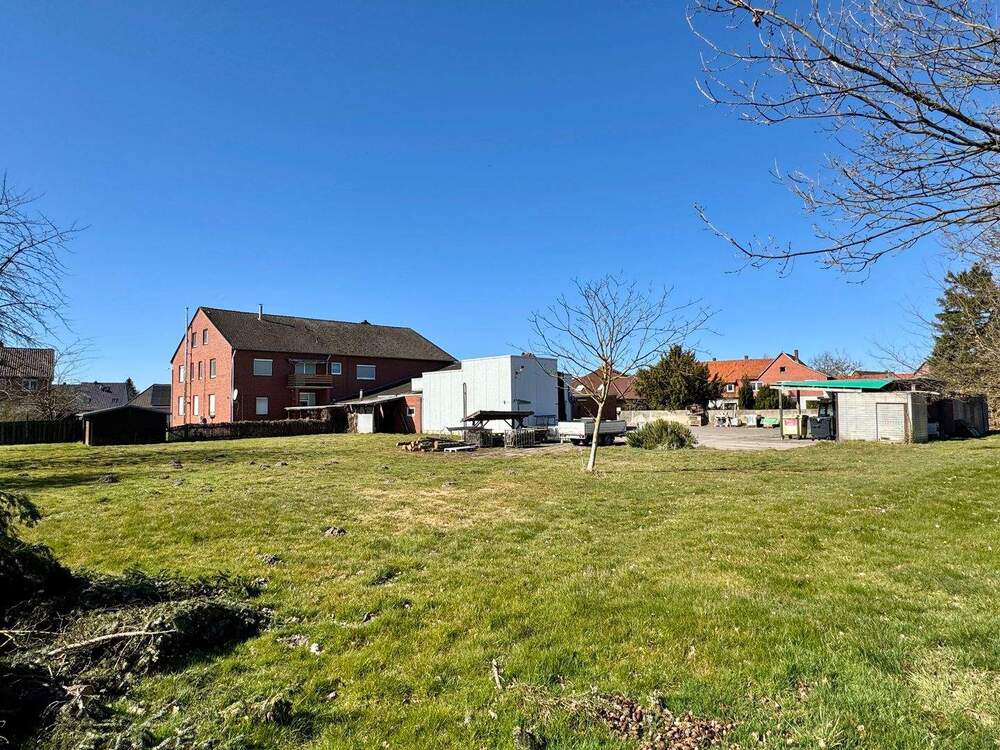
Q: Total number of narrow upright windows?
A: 9